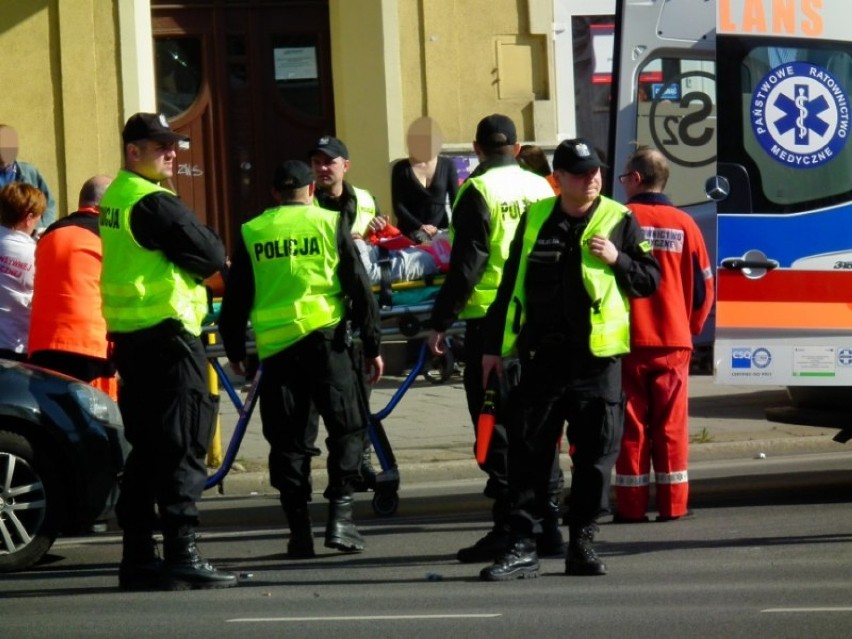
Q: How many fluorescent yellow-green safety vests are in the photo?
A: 5